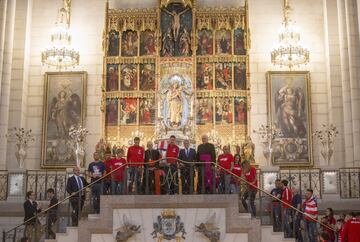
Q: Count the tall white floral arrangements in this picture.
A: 4